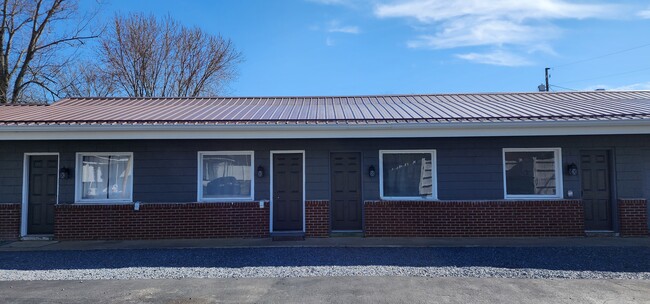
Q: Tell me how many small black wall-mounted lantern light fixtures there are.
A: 4